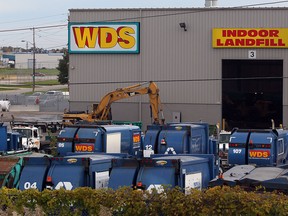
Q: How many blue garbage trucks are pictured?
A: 5